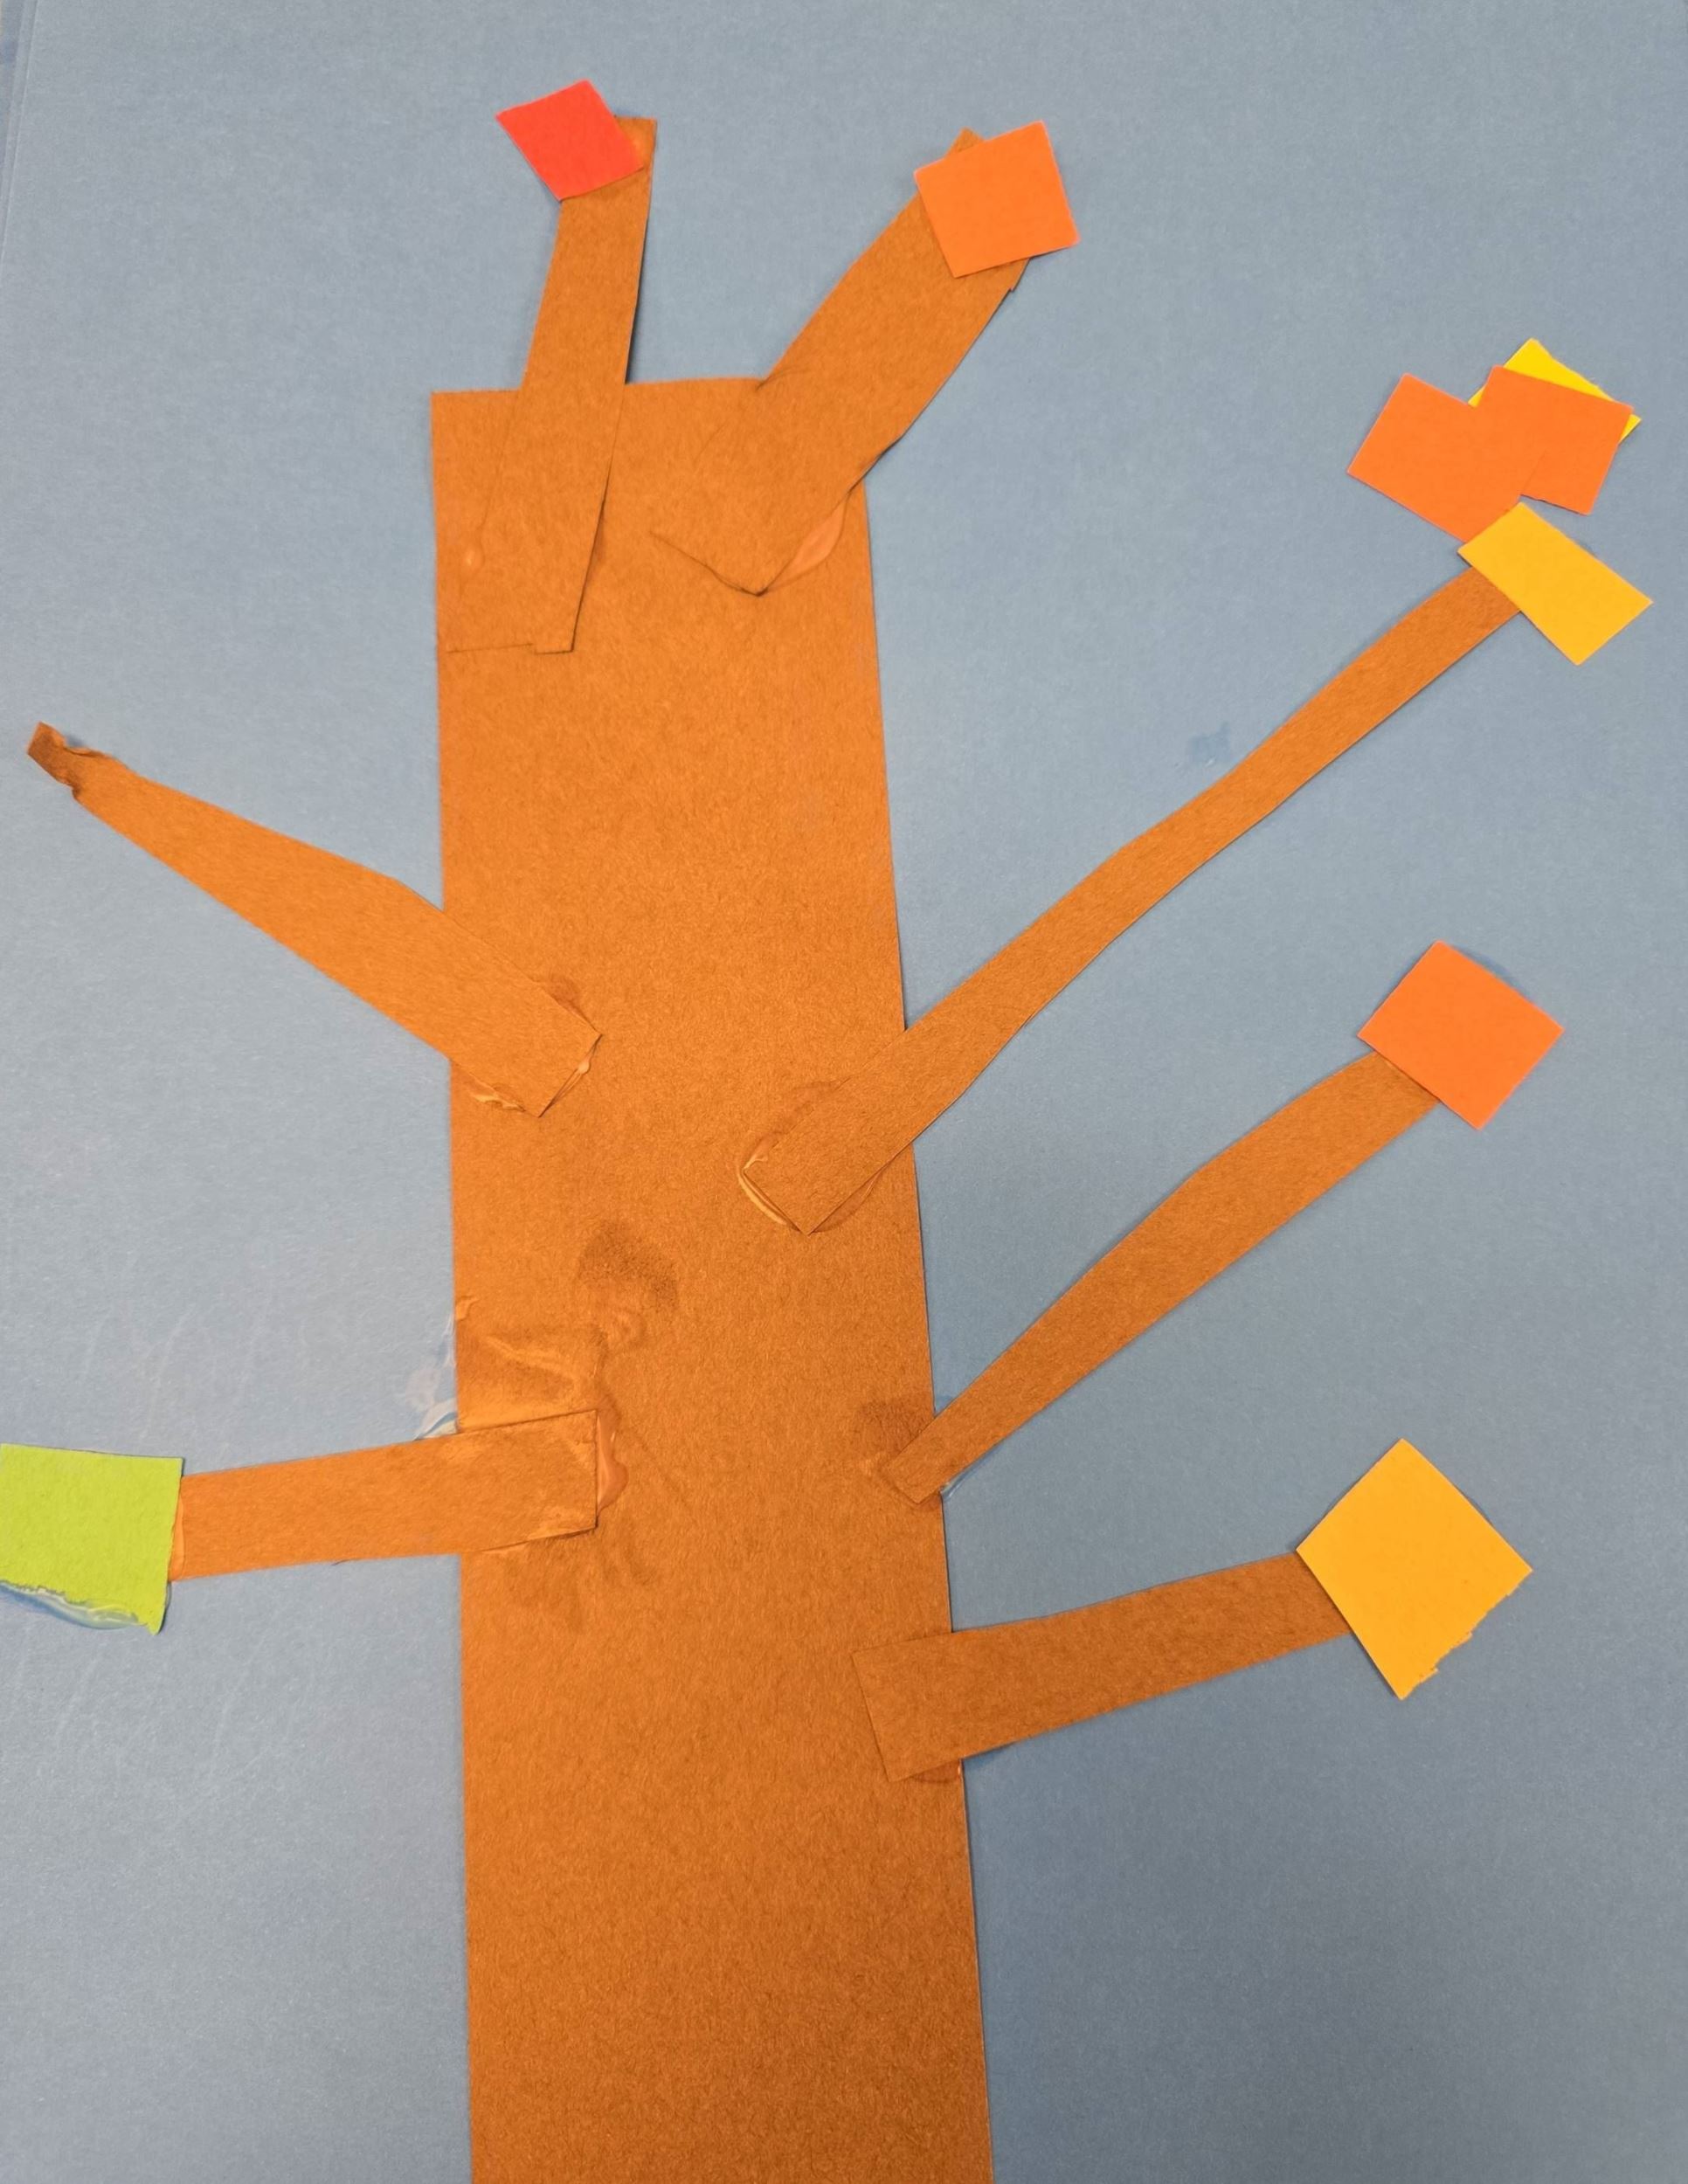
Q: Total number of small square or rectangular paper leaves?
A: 9